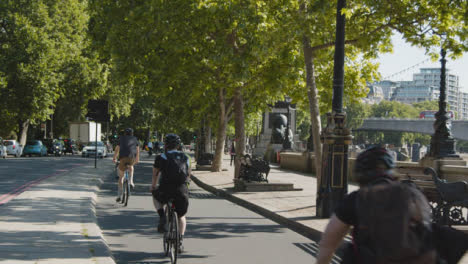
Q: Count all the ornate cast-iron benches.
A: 2